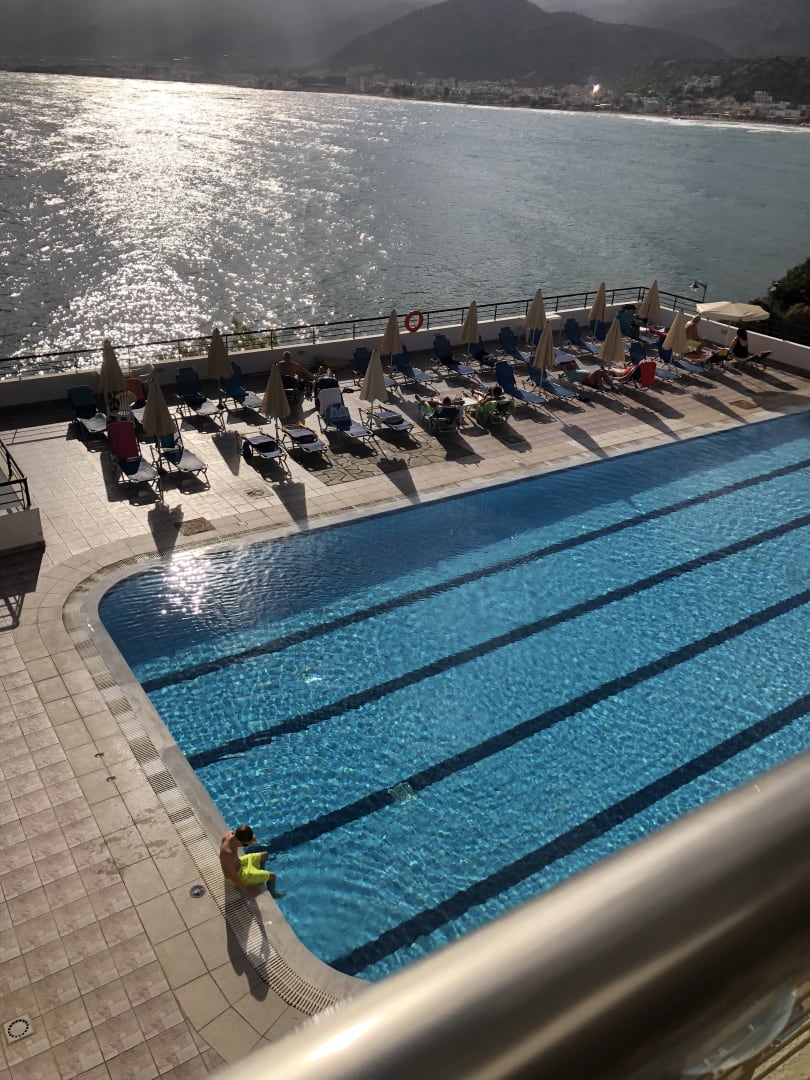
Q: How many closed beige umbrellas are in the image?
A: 13